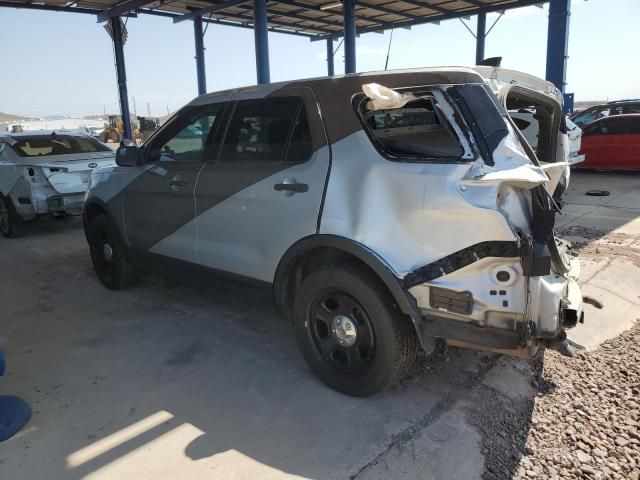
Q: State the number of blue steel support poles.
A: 7